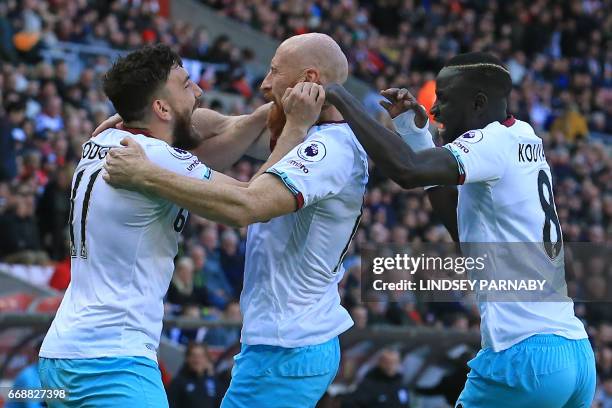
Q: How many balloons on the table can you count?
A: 0